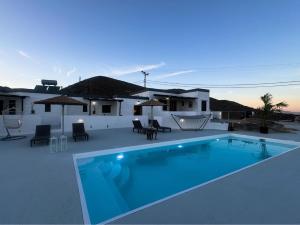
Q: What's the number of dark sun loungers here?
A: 4